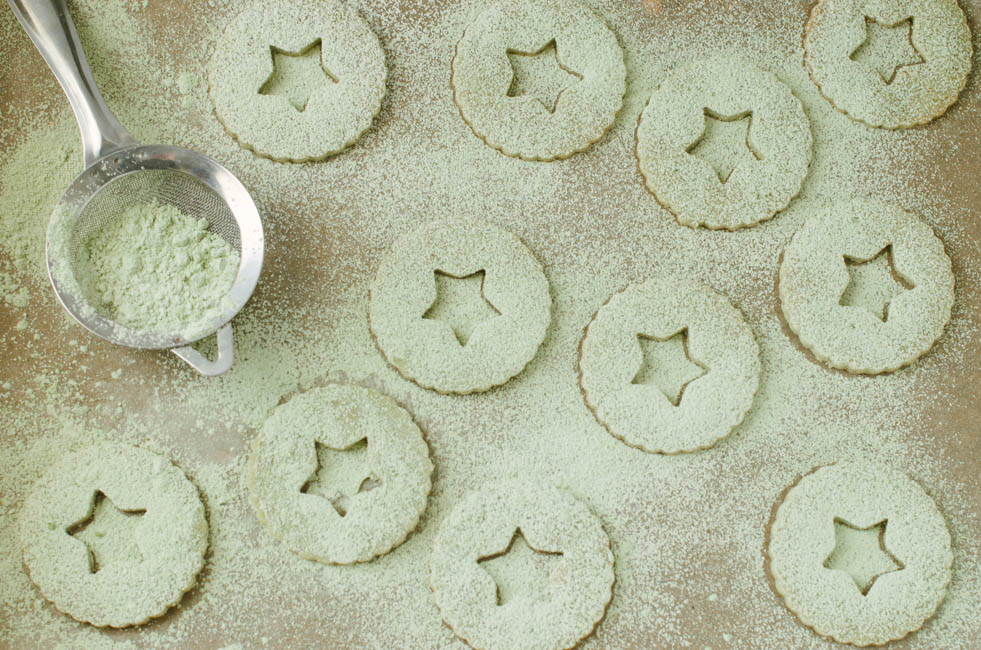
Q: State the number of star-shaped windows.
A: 11